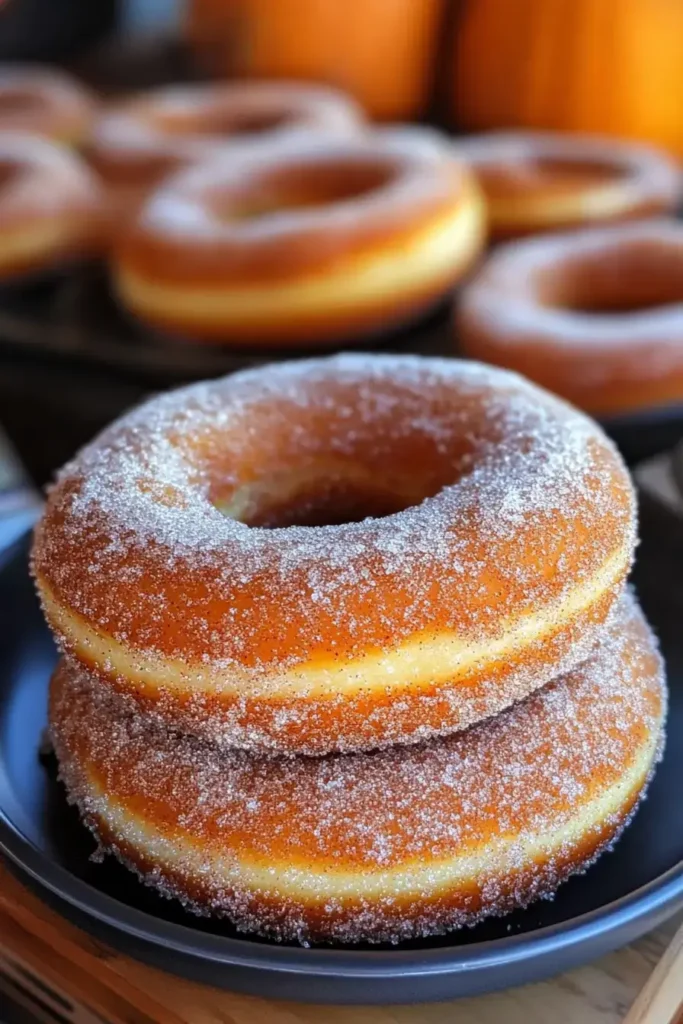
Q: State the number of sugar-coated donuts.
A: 8